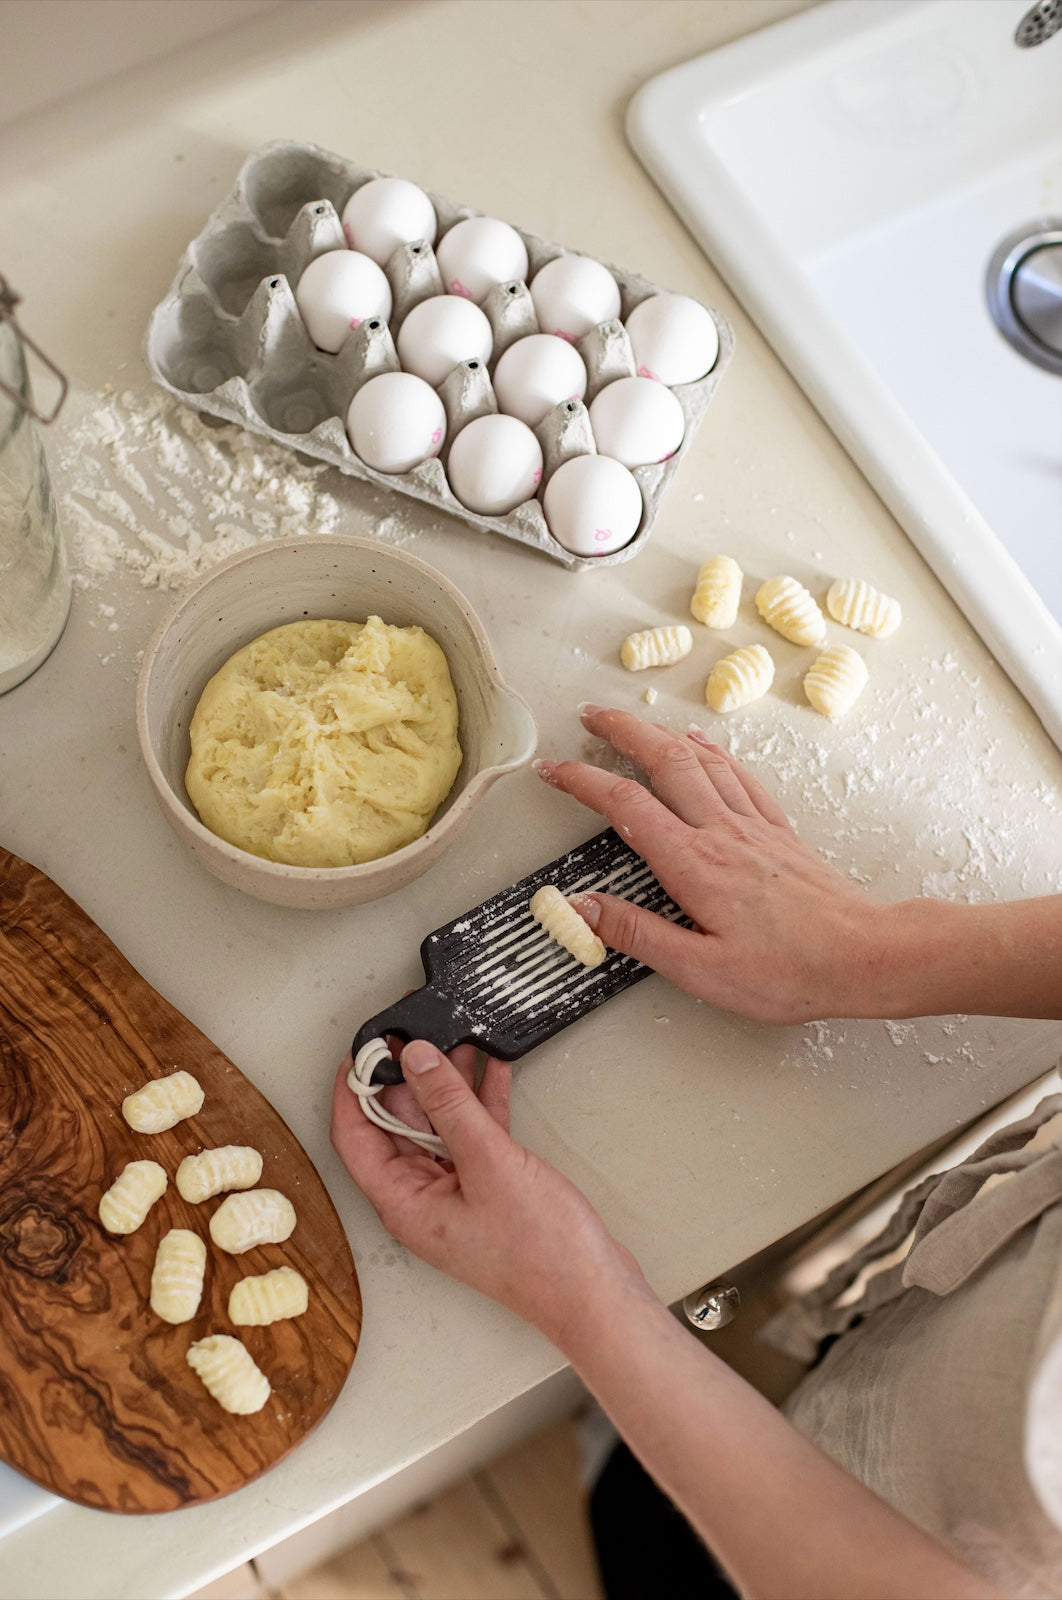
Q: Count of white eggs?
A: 11